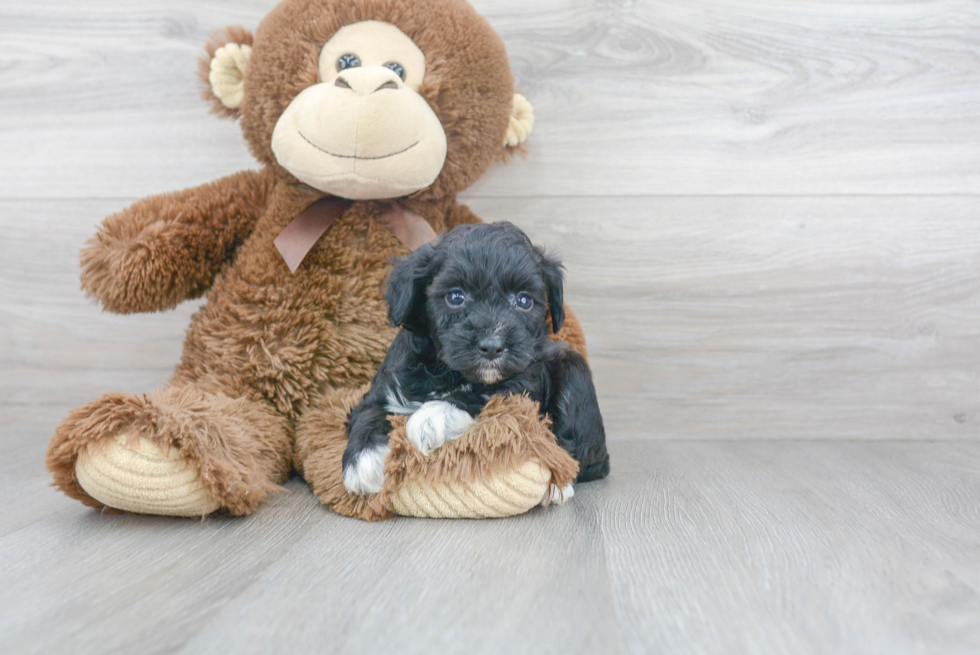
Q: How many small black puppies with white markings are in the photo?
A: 1